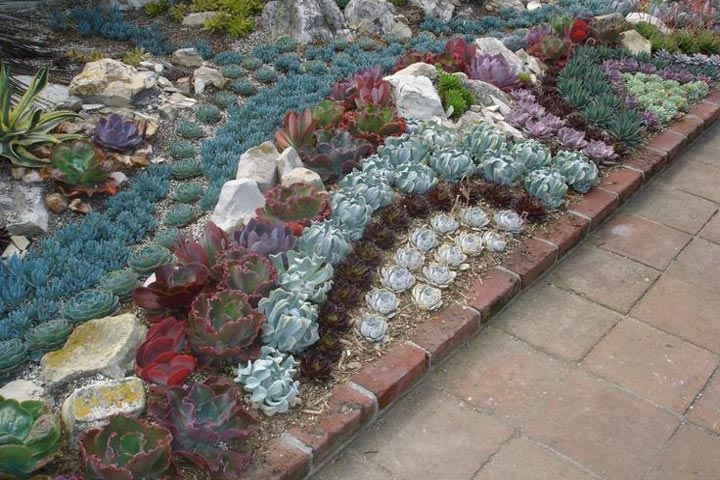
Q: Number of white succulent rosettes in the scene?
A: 13